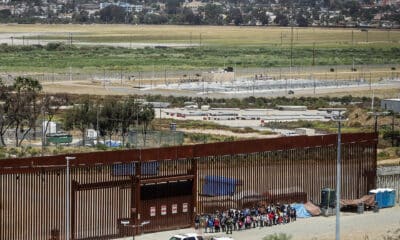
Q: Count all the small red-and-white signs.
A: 4